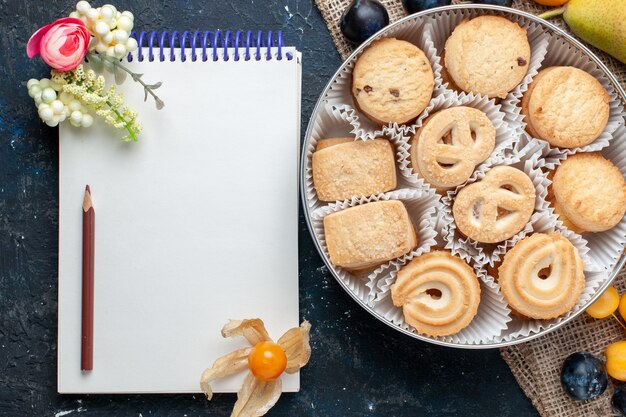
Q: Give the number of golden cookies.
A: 10